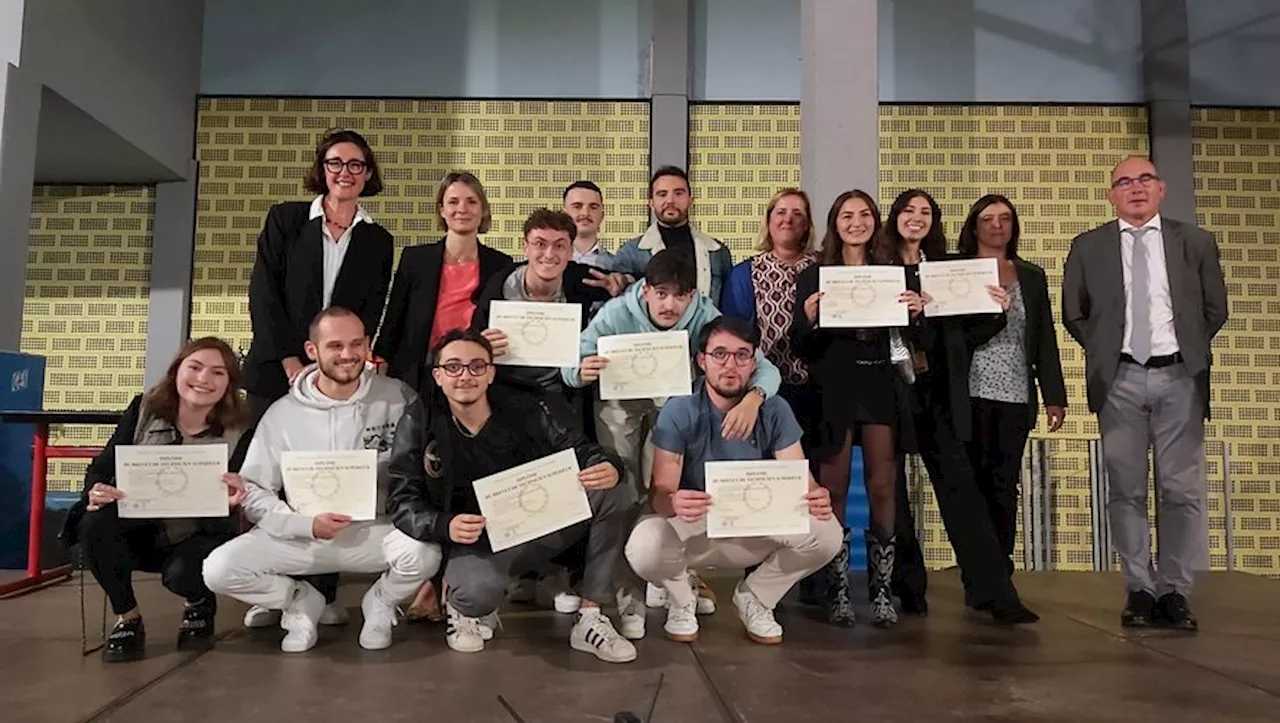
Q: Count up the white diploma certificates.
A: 8